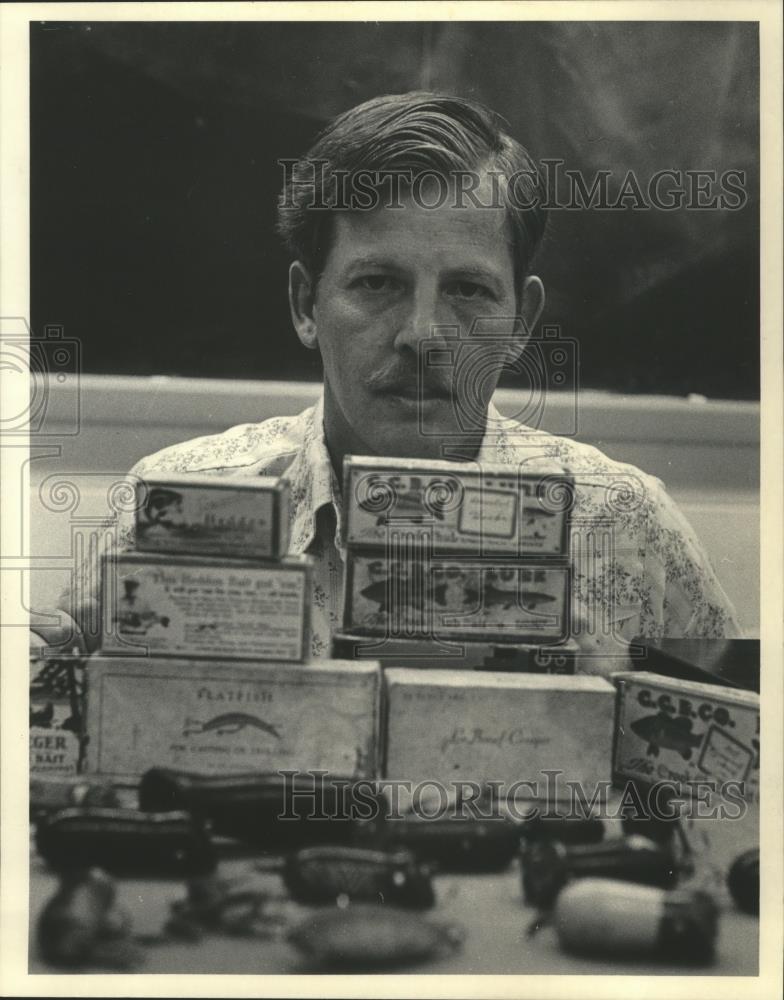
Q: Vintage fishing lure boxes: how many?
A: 9